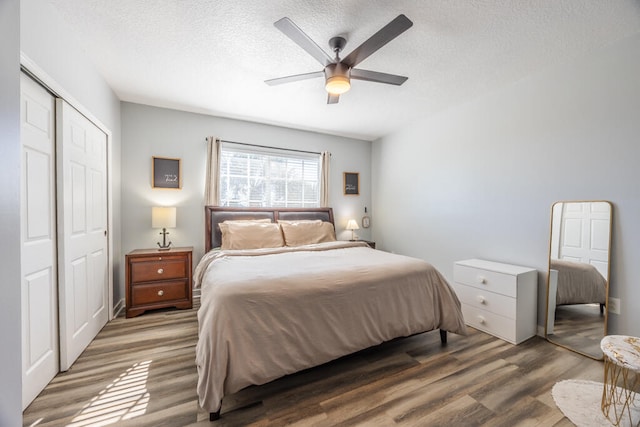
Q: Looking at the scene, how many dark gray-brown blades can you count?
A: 5